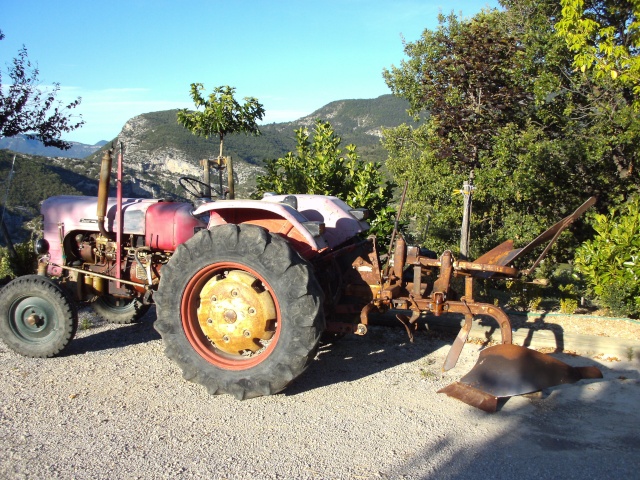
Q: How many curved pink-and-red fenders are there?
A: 2